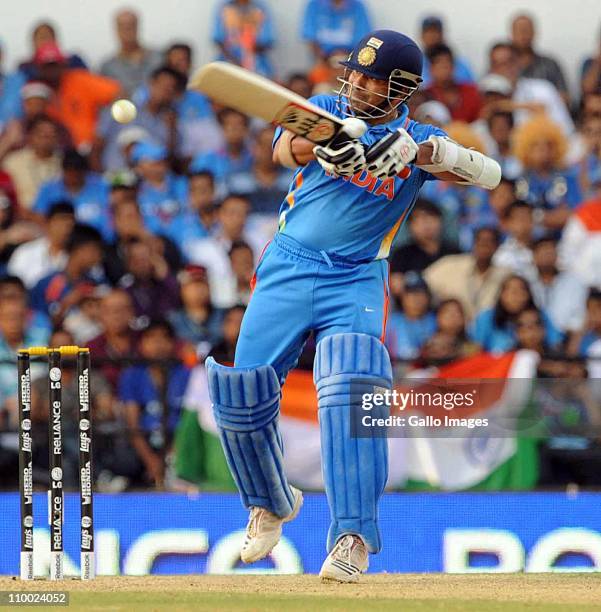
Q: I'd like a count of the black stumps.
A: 3